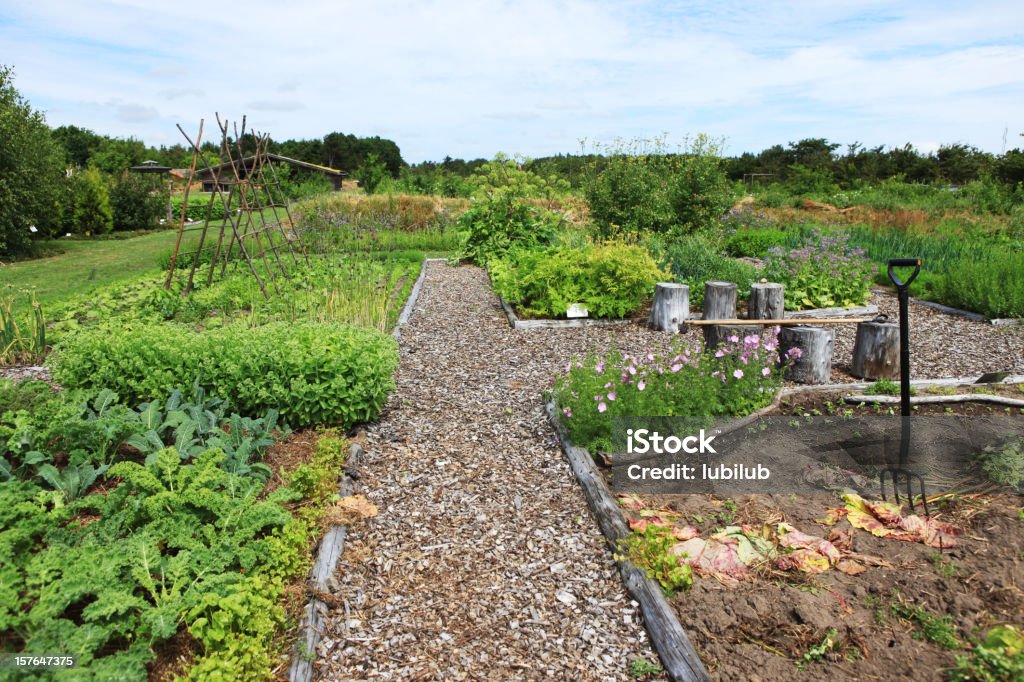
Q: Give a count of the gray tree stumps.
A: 6